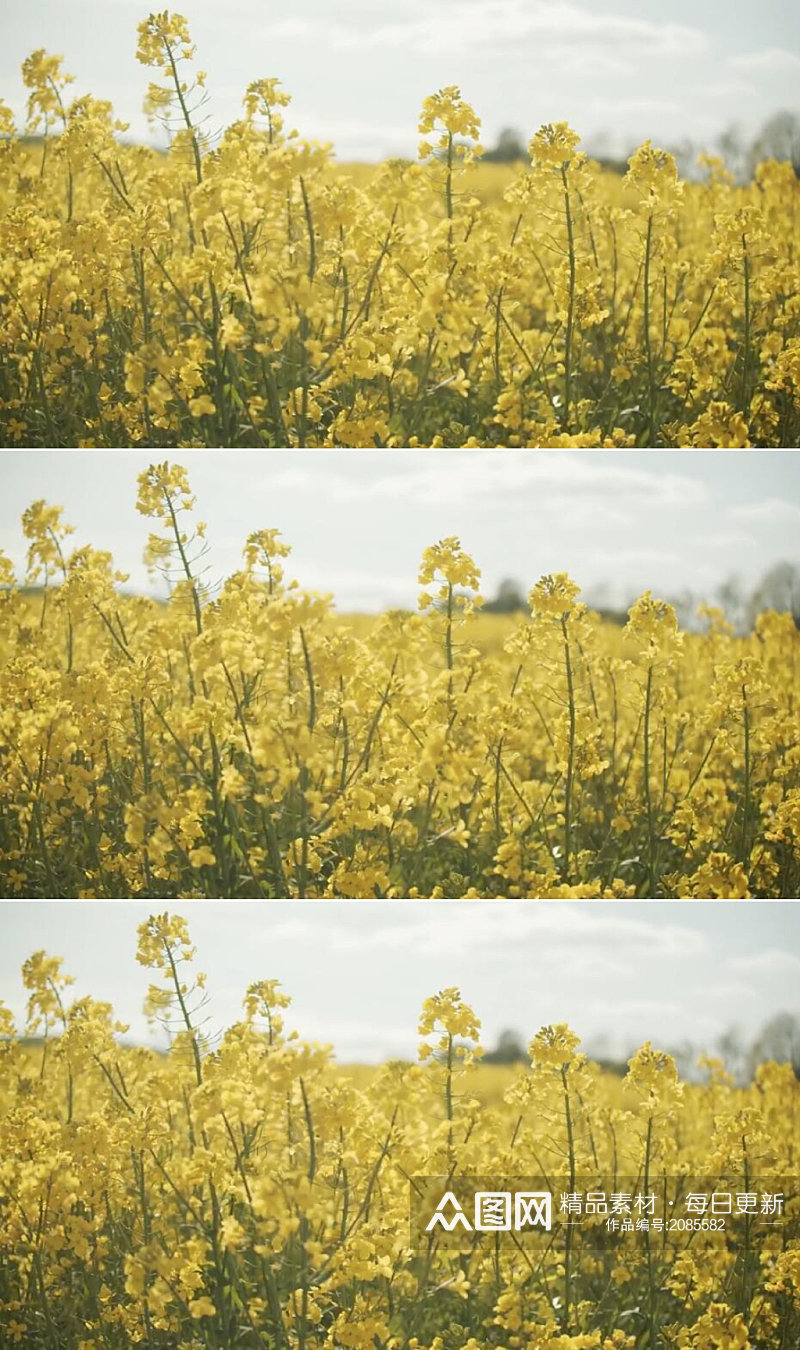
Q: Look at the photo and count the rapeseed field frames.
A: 3